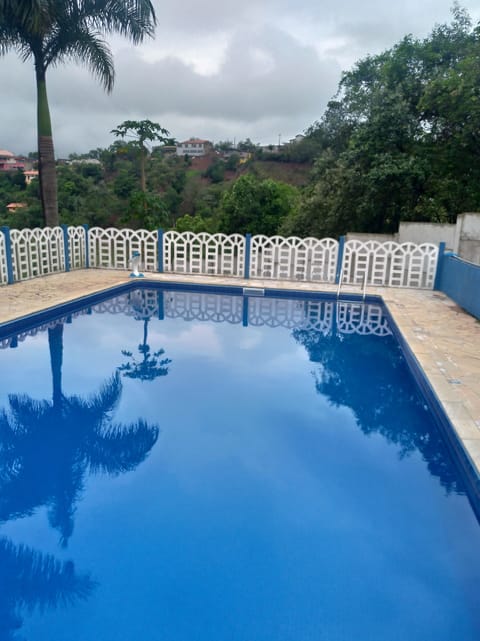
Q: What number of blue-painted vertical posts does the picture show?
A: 7